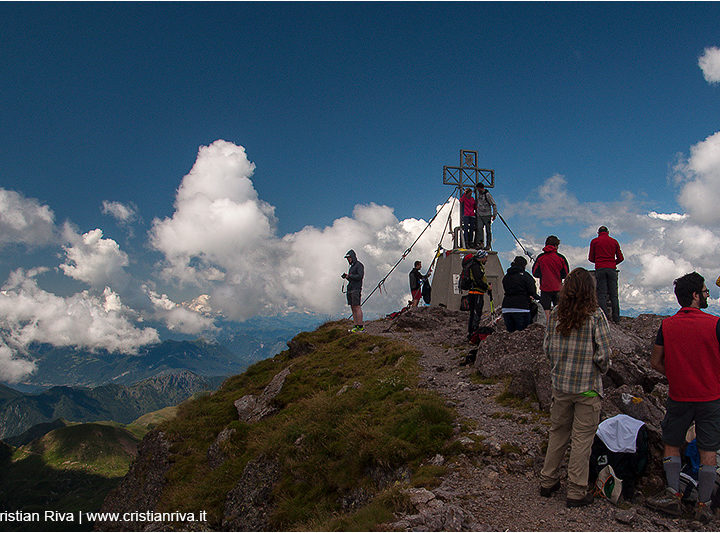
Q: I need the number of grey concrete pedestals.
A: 1